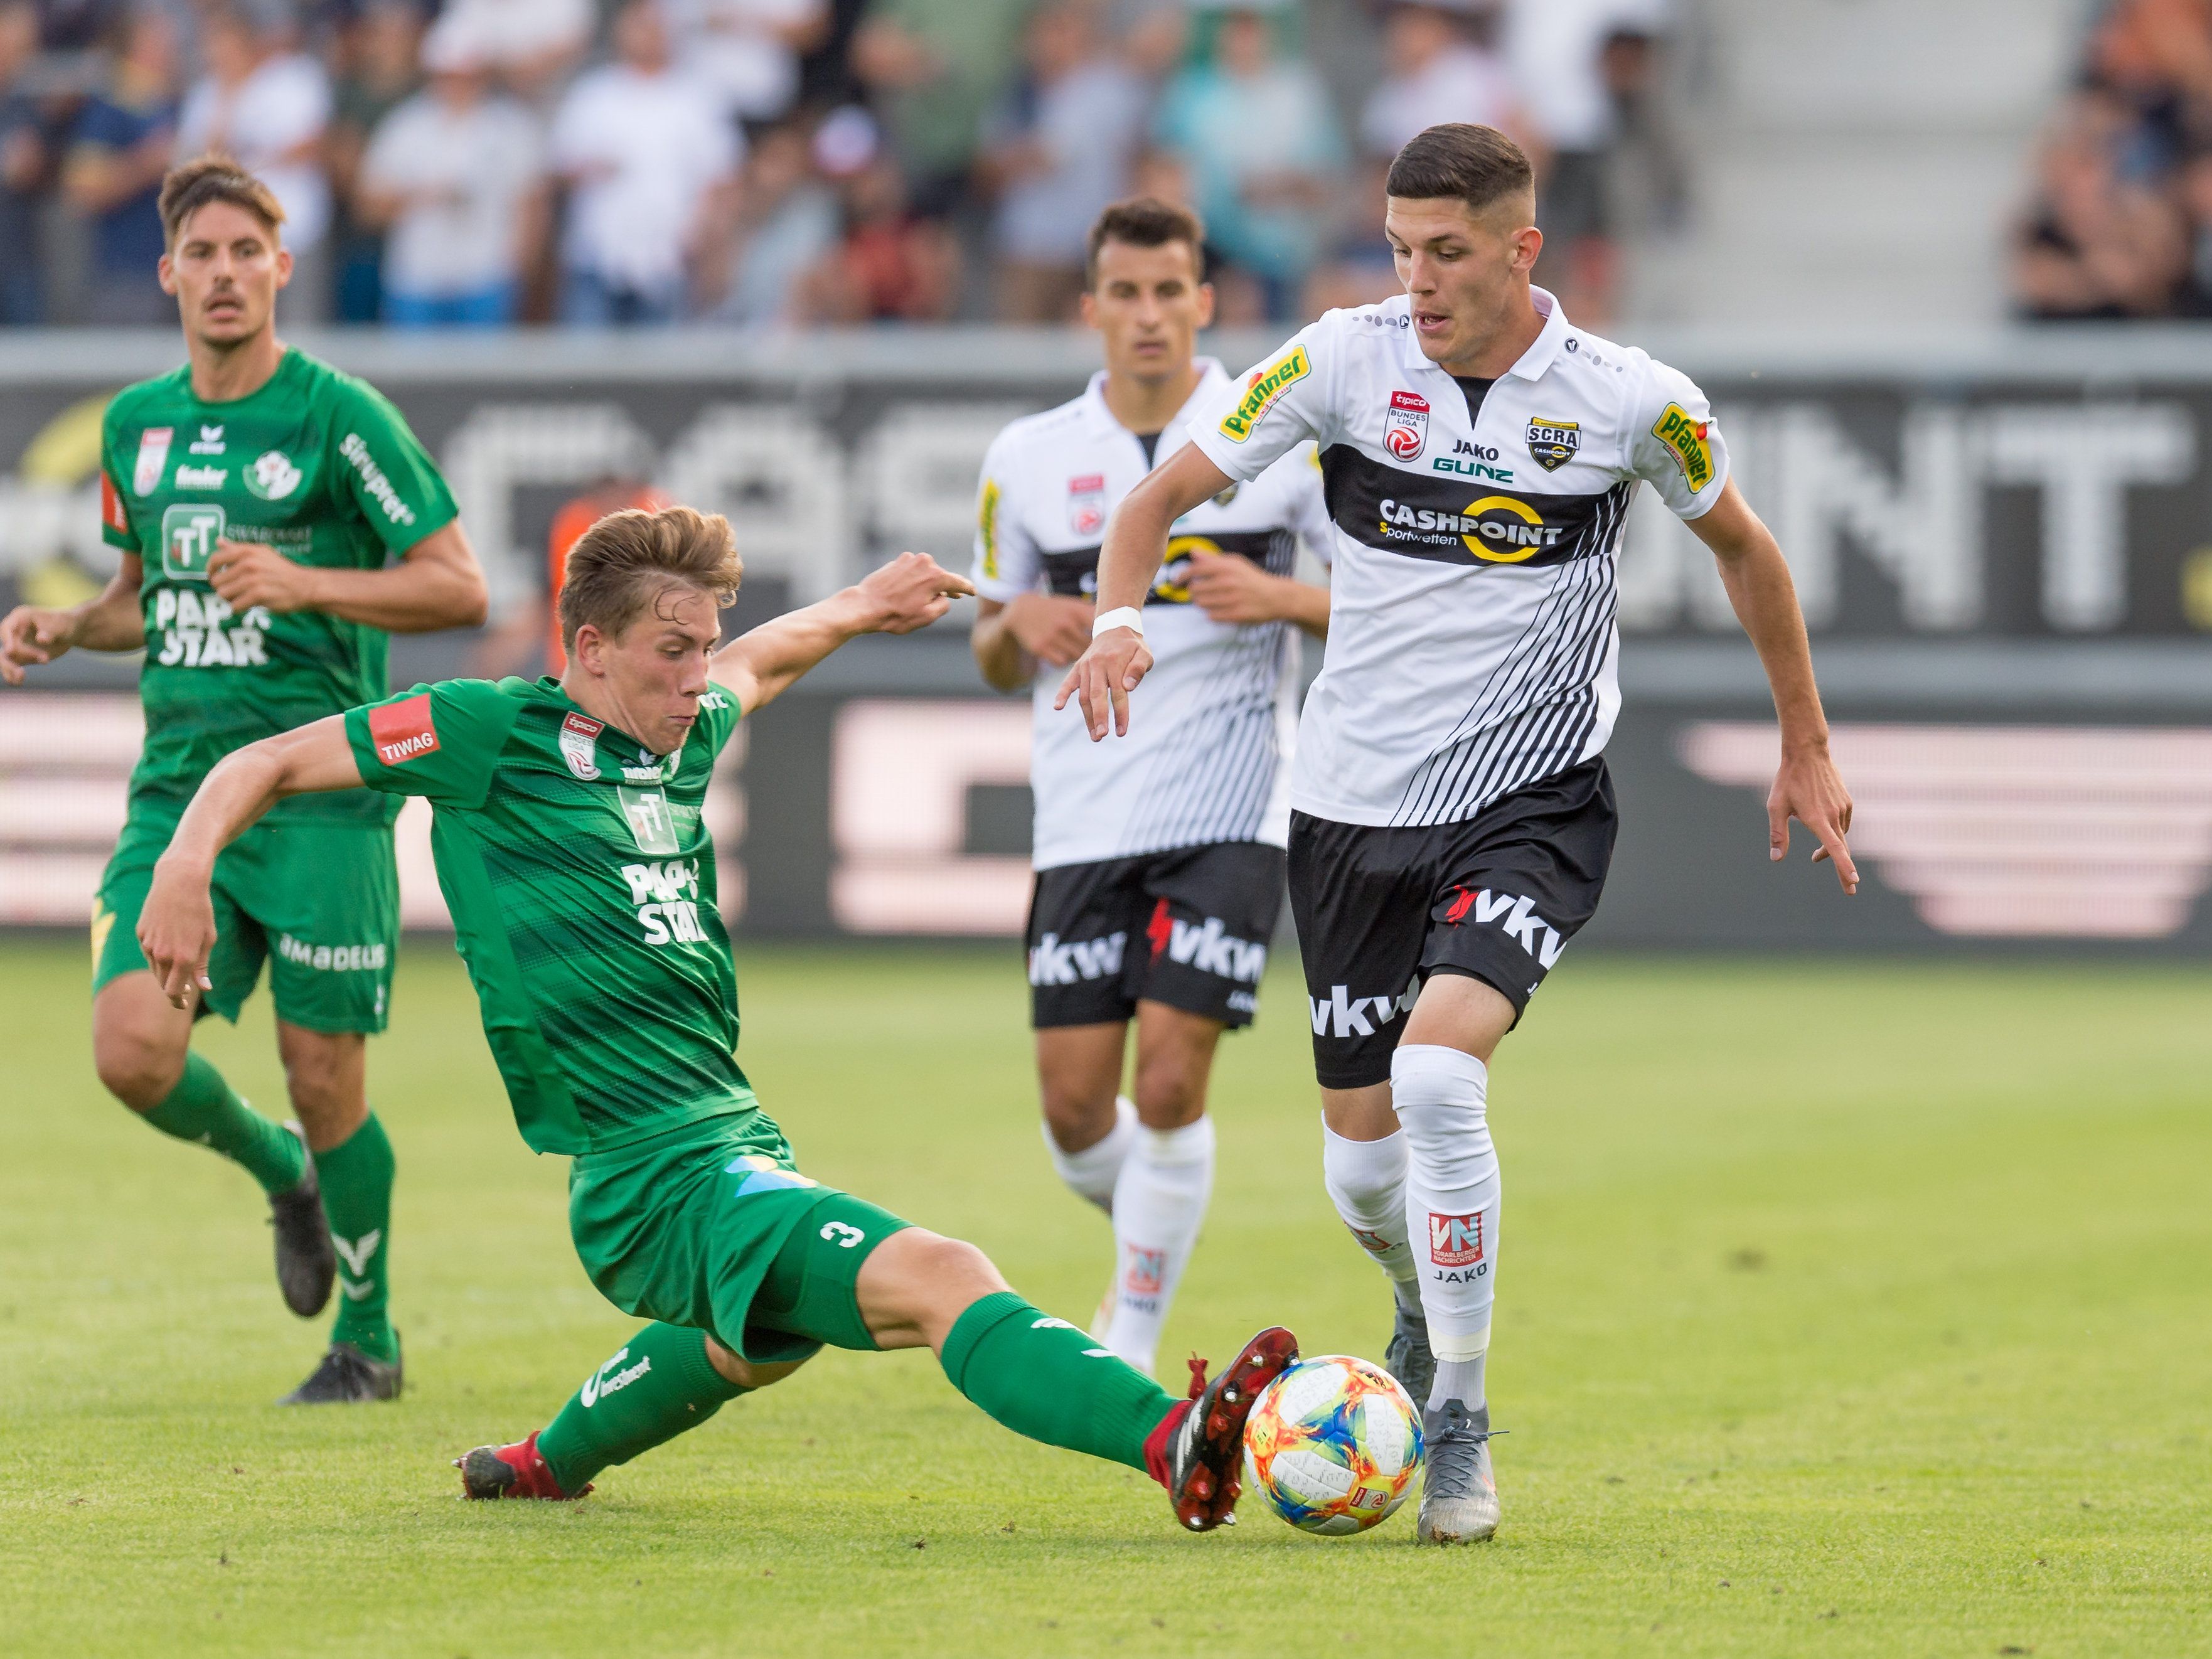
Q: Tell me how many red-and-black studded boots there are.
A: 2